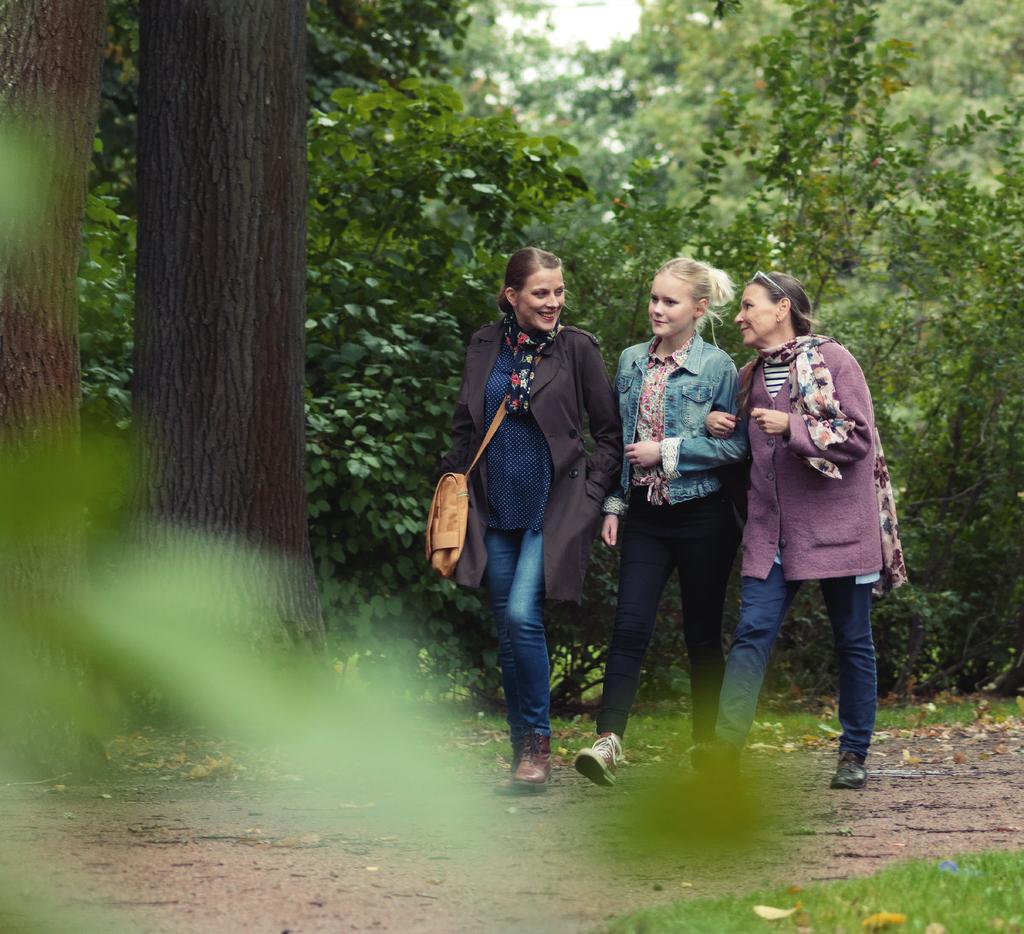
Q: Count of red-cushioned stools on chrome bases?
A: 0